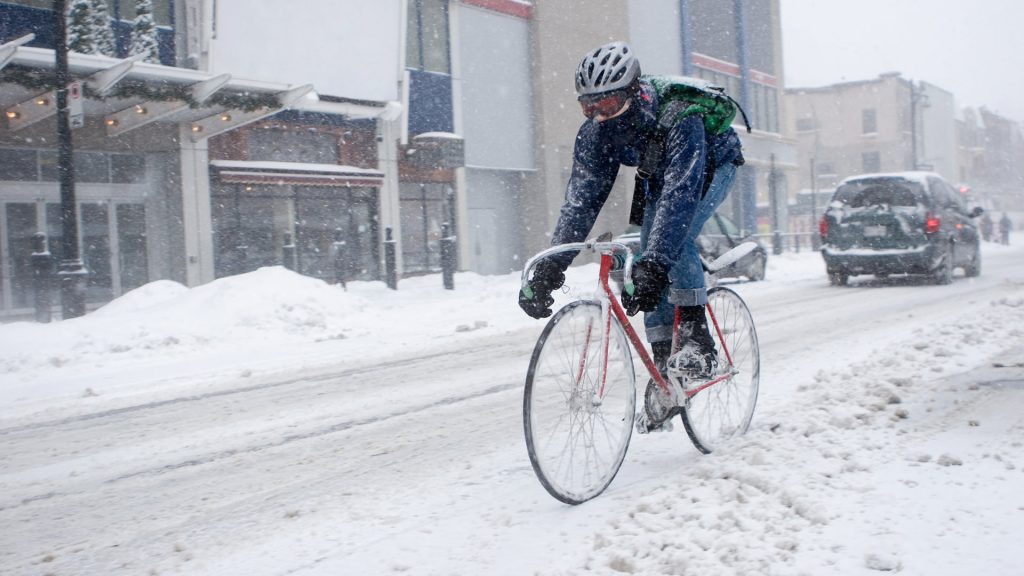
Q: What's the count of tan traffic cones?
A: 0